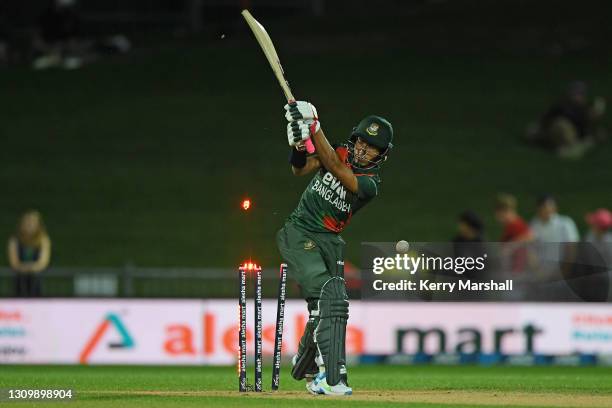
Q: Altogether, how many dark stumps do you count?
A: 3